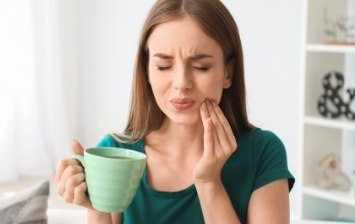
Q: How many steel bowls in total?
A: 0